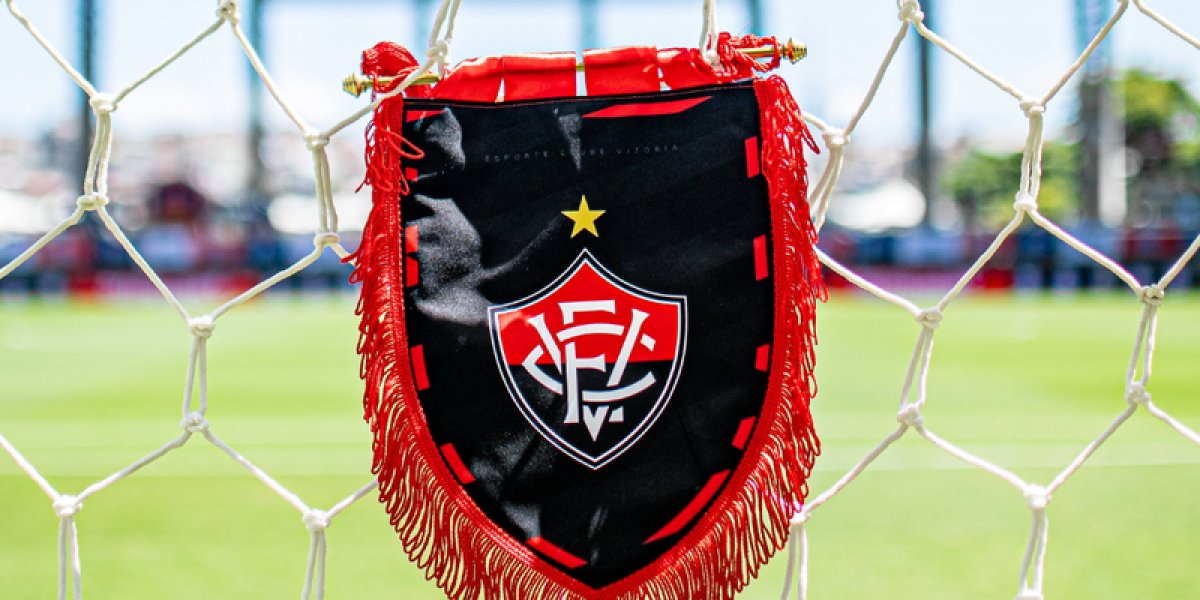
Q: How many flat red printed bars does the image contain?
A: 13